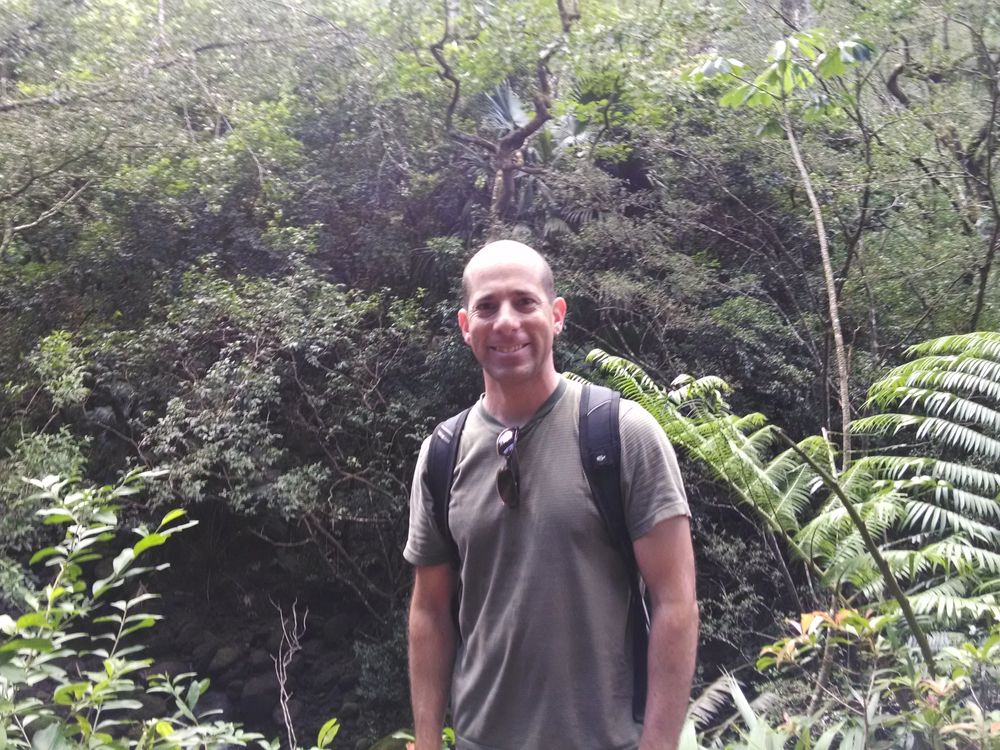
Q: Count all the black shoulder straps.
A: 2